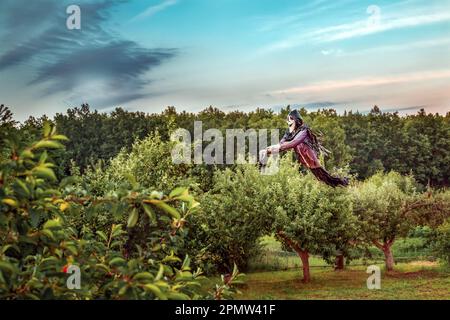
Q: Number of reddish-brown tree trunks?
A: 3